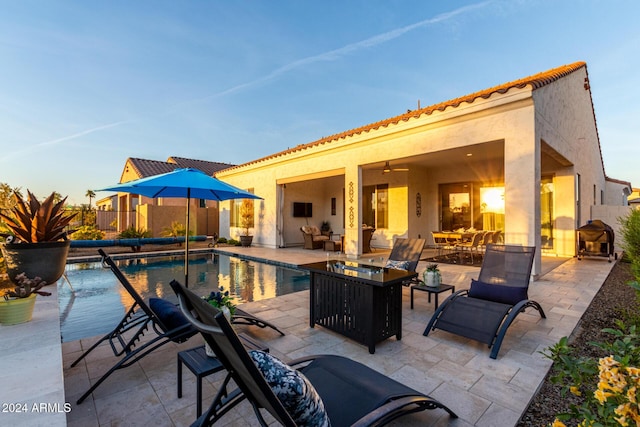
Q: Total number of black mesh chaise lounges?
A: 4